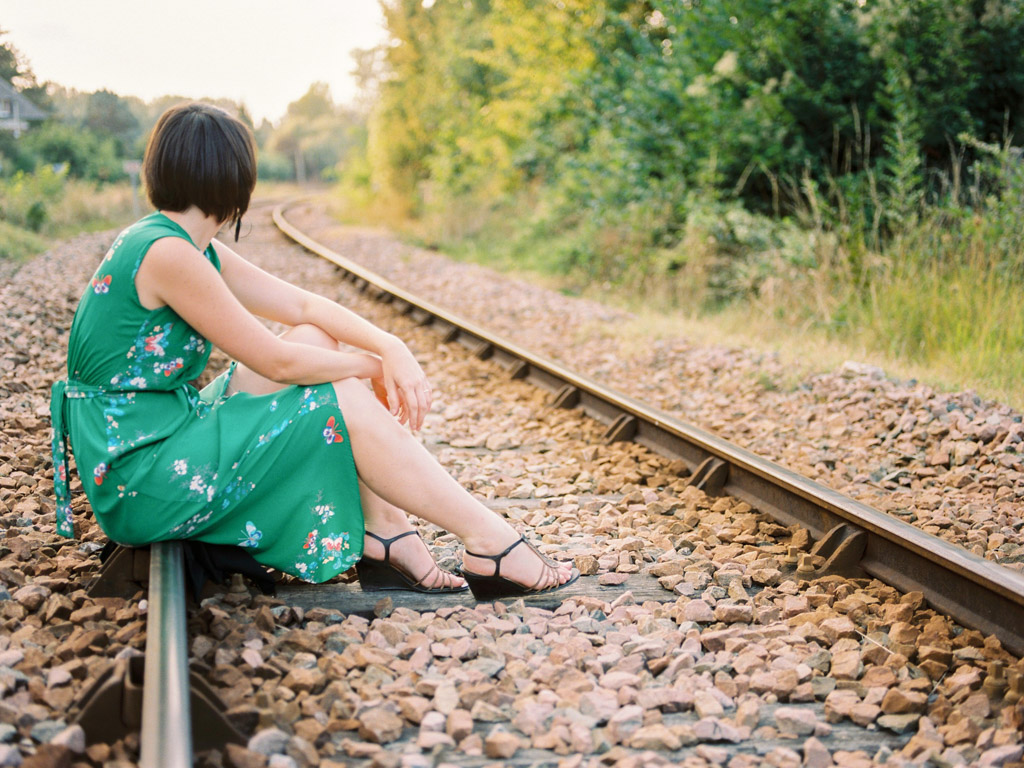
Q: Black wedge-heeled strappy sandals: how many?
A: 2